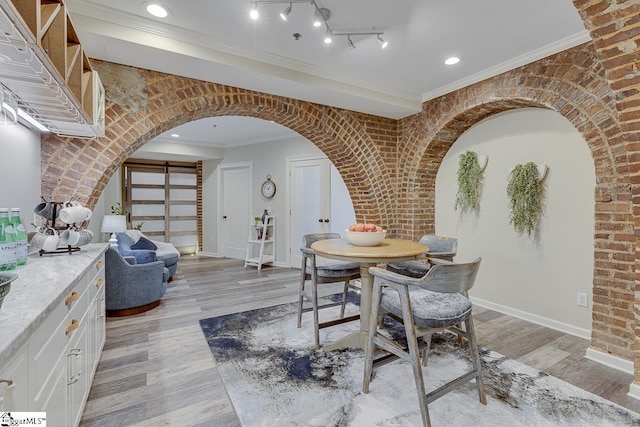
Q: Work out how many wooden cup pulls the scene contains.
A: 4